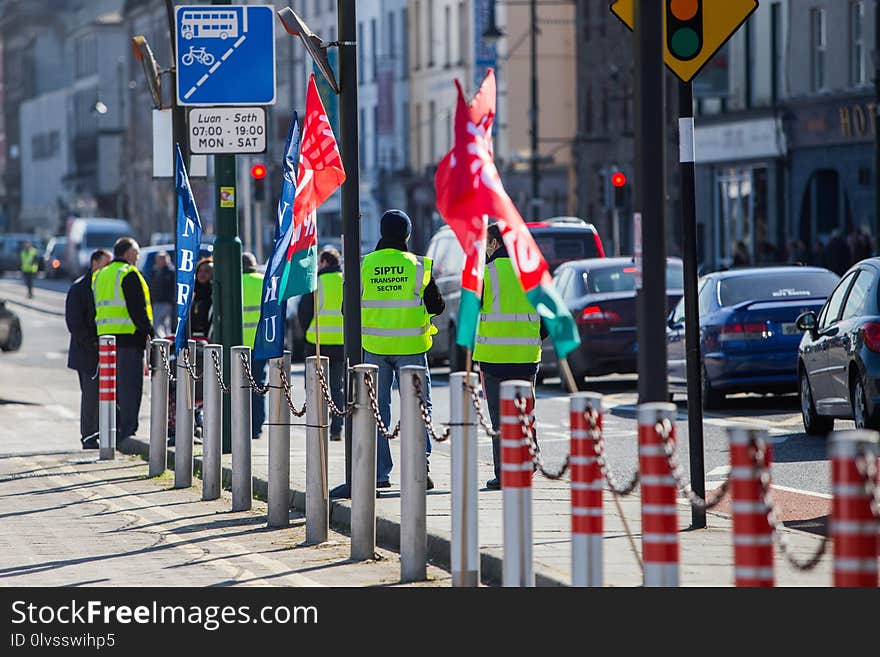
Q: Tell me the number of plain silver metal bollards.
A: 9